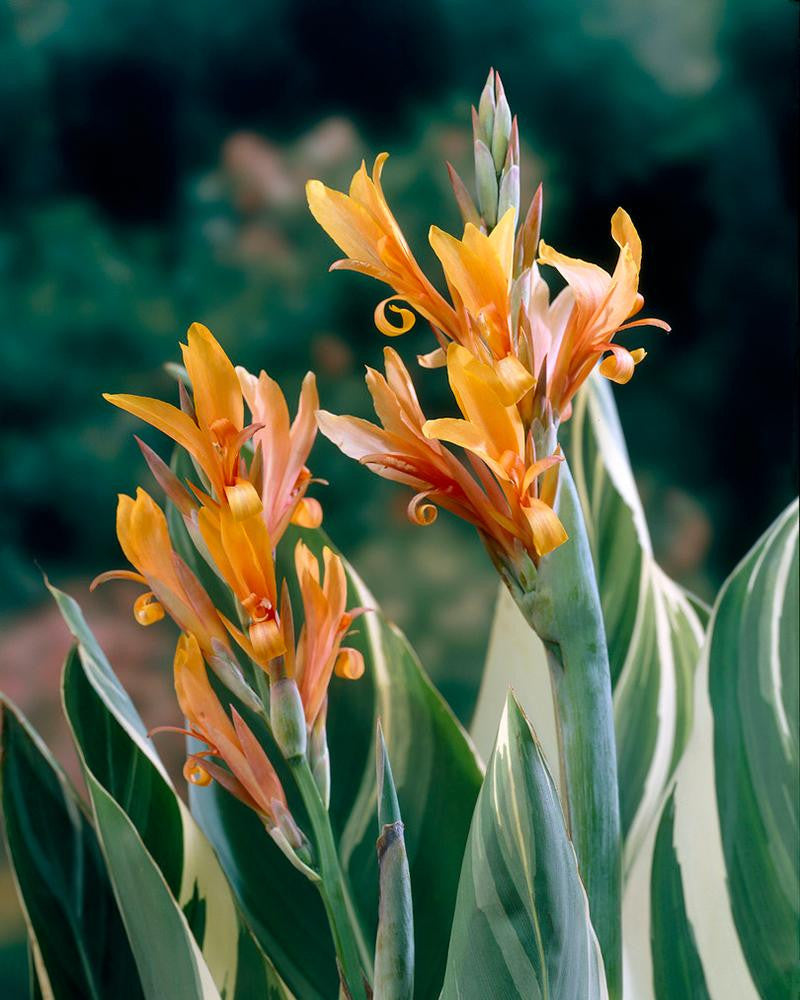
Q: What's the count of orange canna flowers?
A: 11